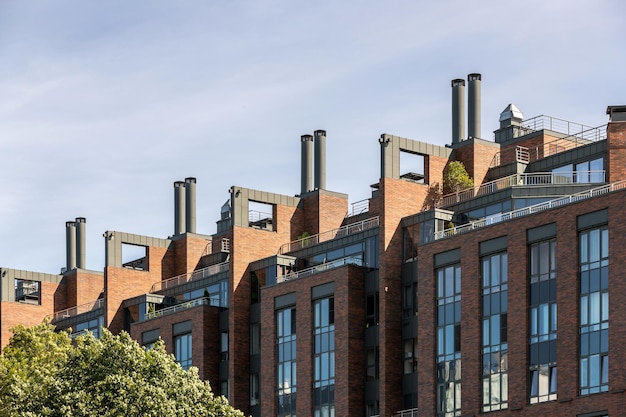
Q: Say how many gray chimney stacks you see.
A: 8